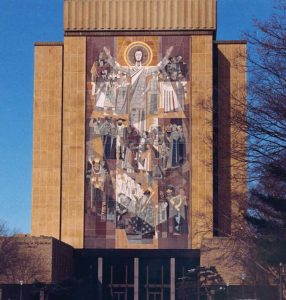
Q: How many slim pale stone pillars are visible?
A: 3